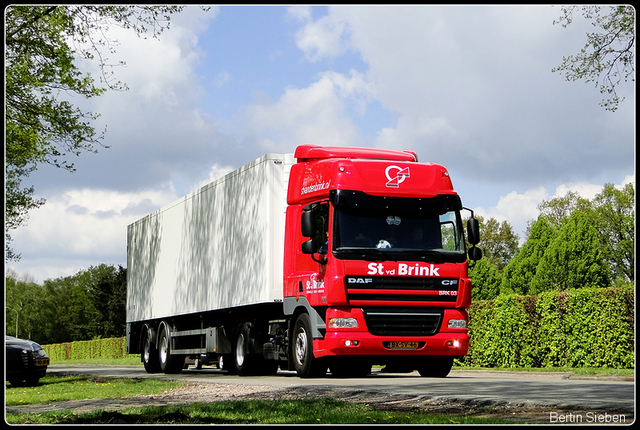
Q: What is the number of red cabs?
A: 1